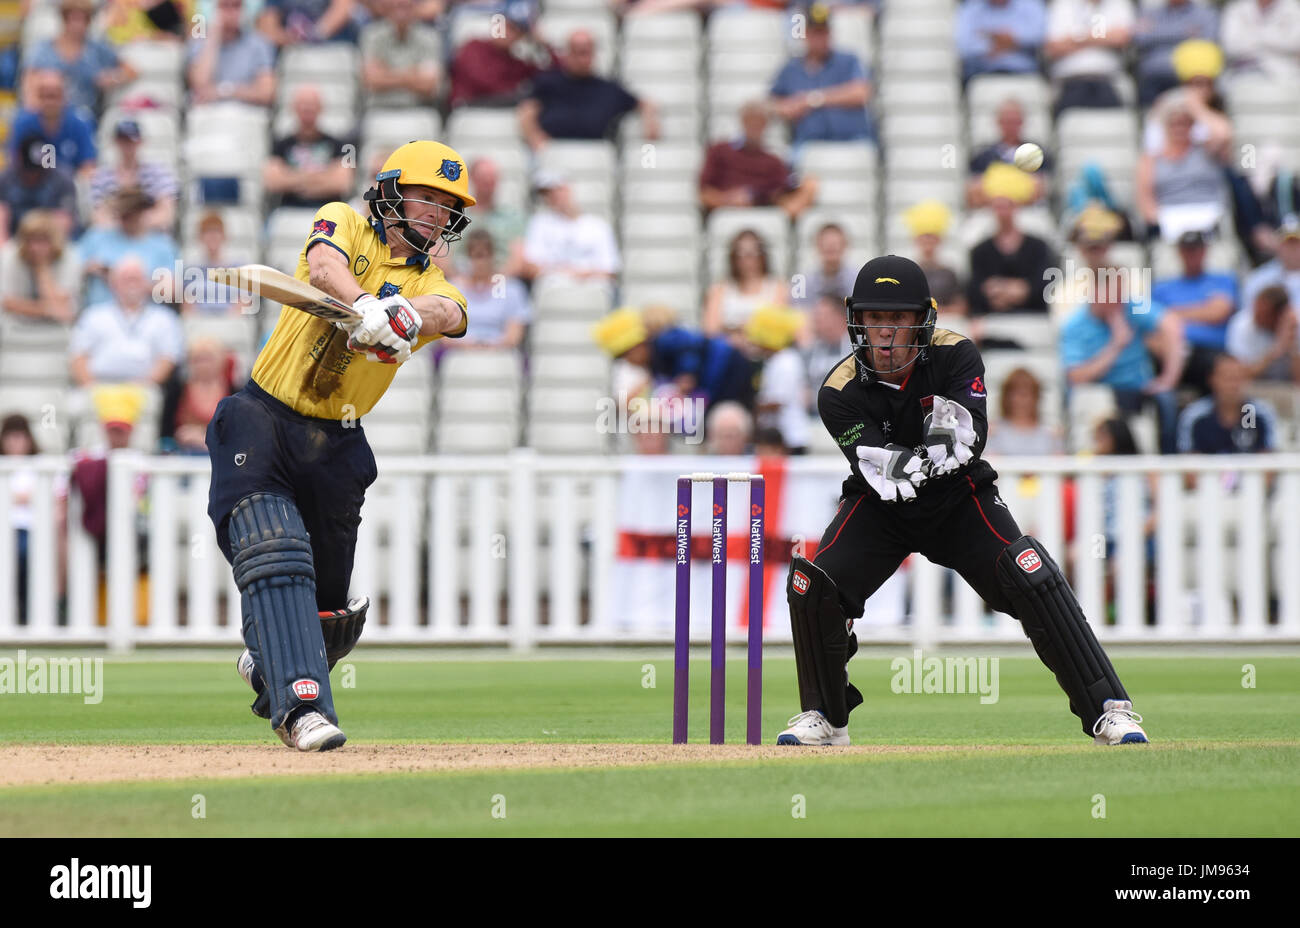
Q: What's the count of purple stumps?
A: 3